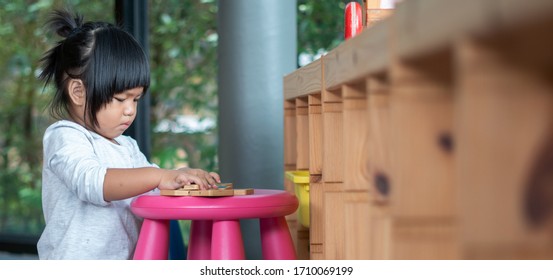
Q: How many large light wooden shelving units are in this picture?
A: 1